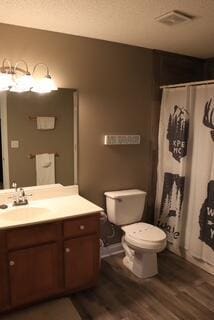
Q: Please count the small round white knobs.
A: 3